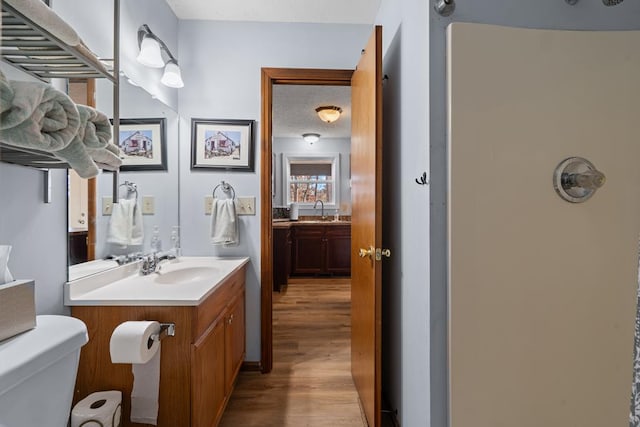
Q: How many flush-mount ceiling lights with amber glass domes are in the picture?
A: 1